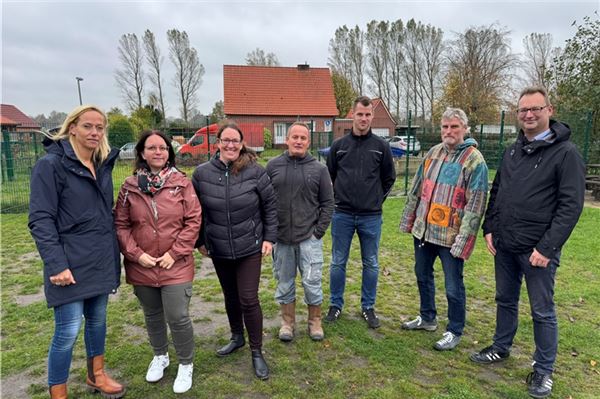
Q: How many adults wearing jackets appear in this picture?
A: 7